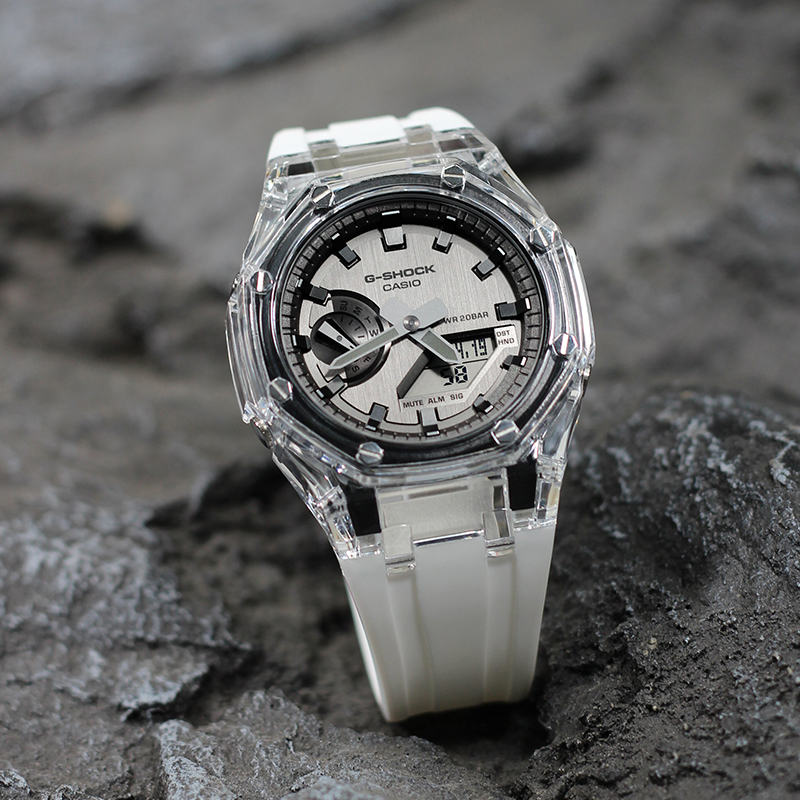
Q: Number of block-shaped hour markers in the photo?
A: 12